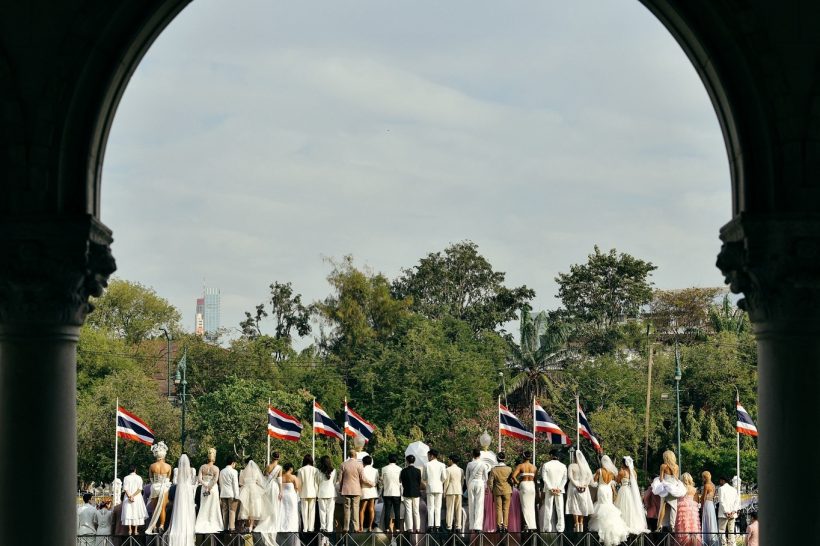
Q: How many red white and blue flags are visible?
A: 8